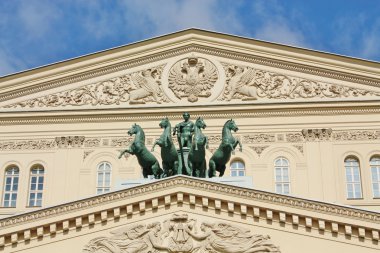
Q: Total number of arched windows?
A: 7